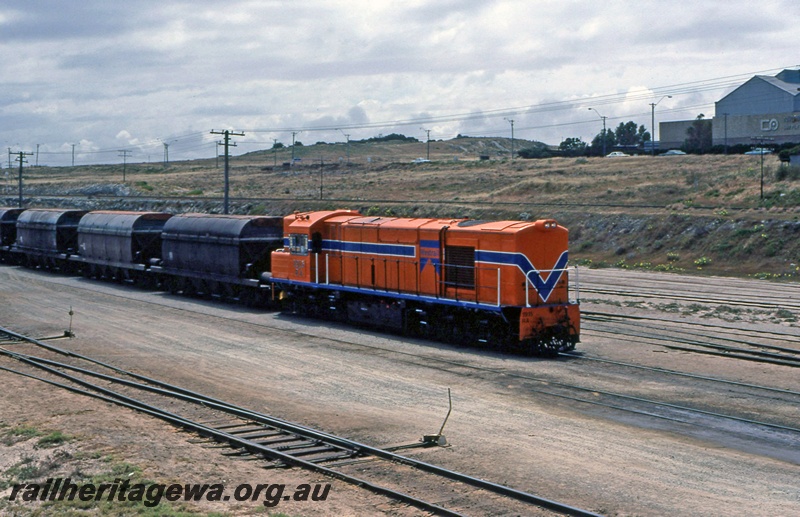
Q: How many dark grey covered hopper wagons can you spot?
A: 4